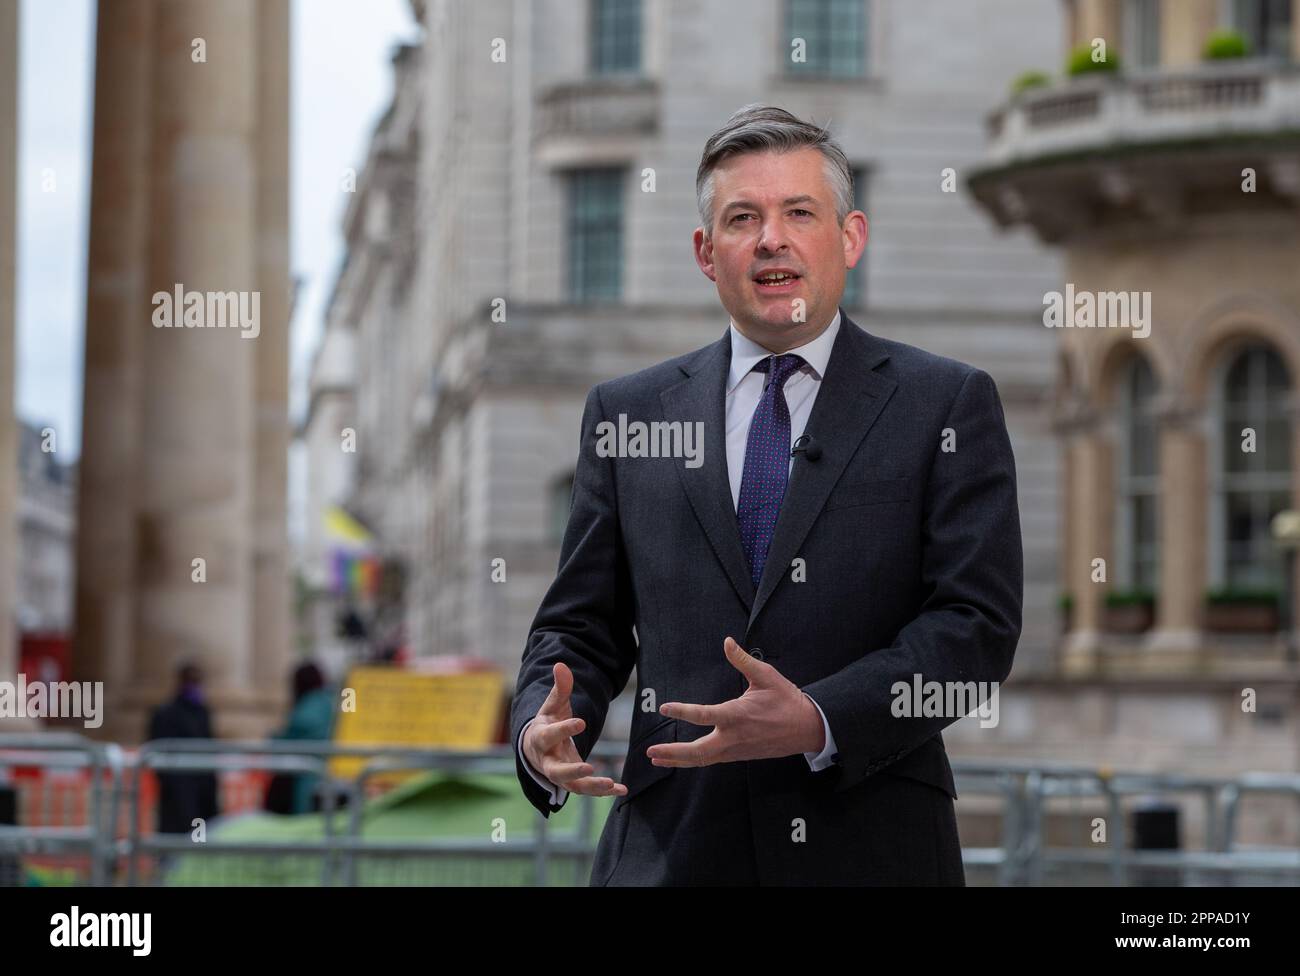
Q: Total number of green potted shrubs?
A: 3